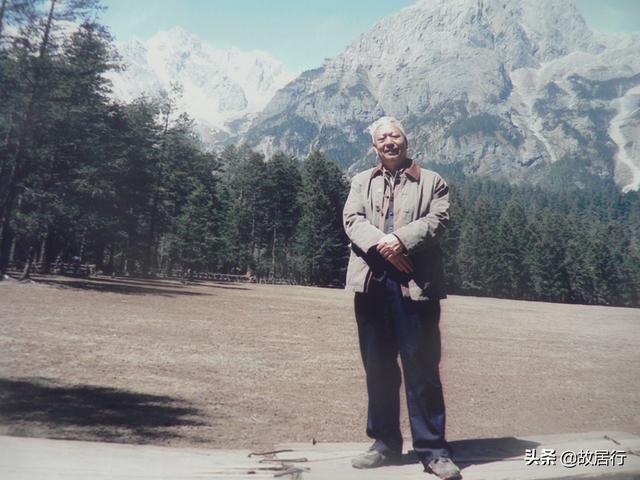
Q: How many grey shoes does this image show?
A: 2